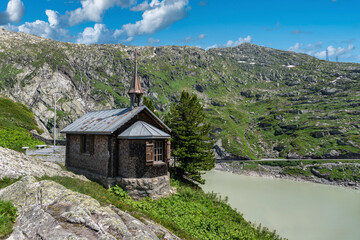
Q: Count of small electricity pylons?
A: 2